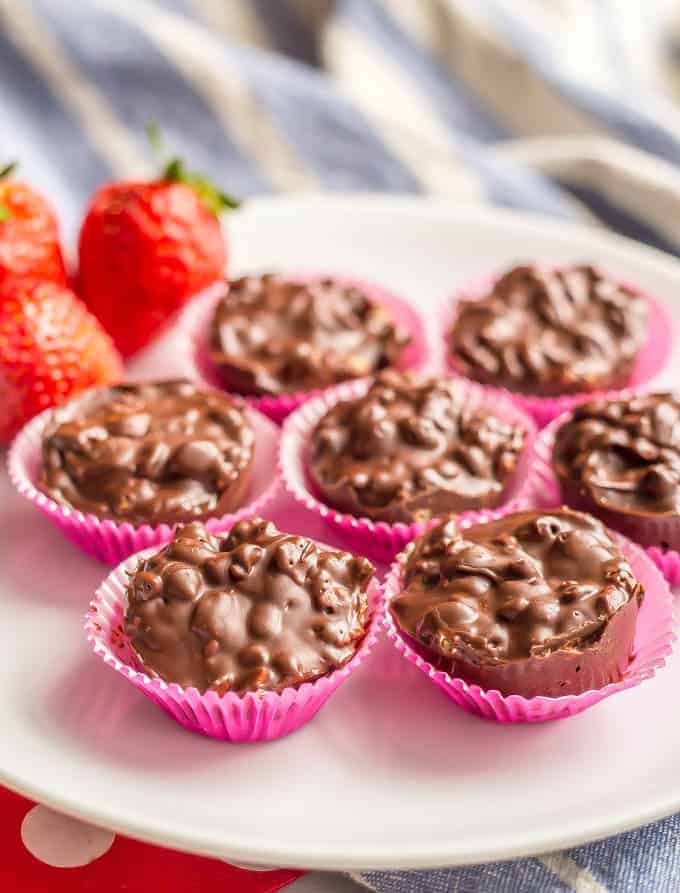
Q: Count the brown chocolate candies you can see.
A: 7